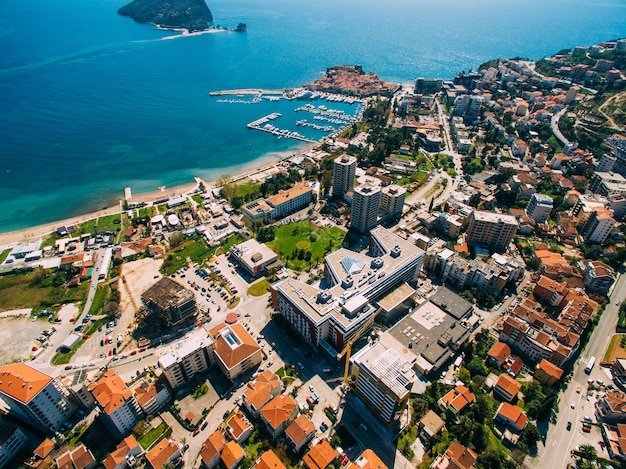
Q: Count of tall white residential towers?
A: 3